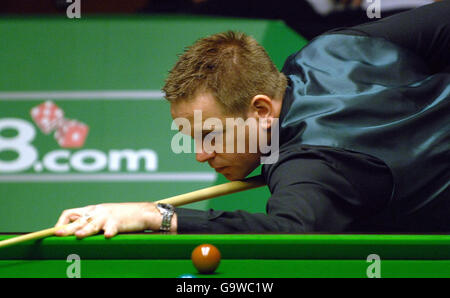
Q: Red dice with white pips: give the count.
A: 2